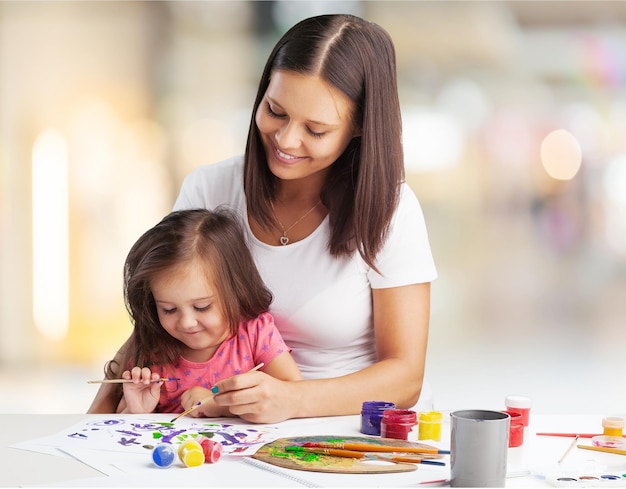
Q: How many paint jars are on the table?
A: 9